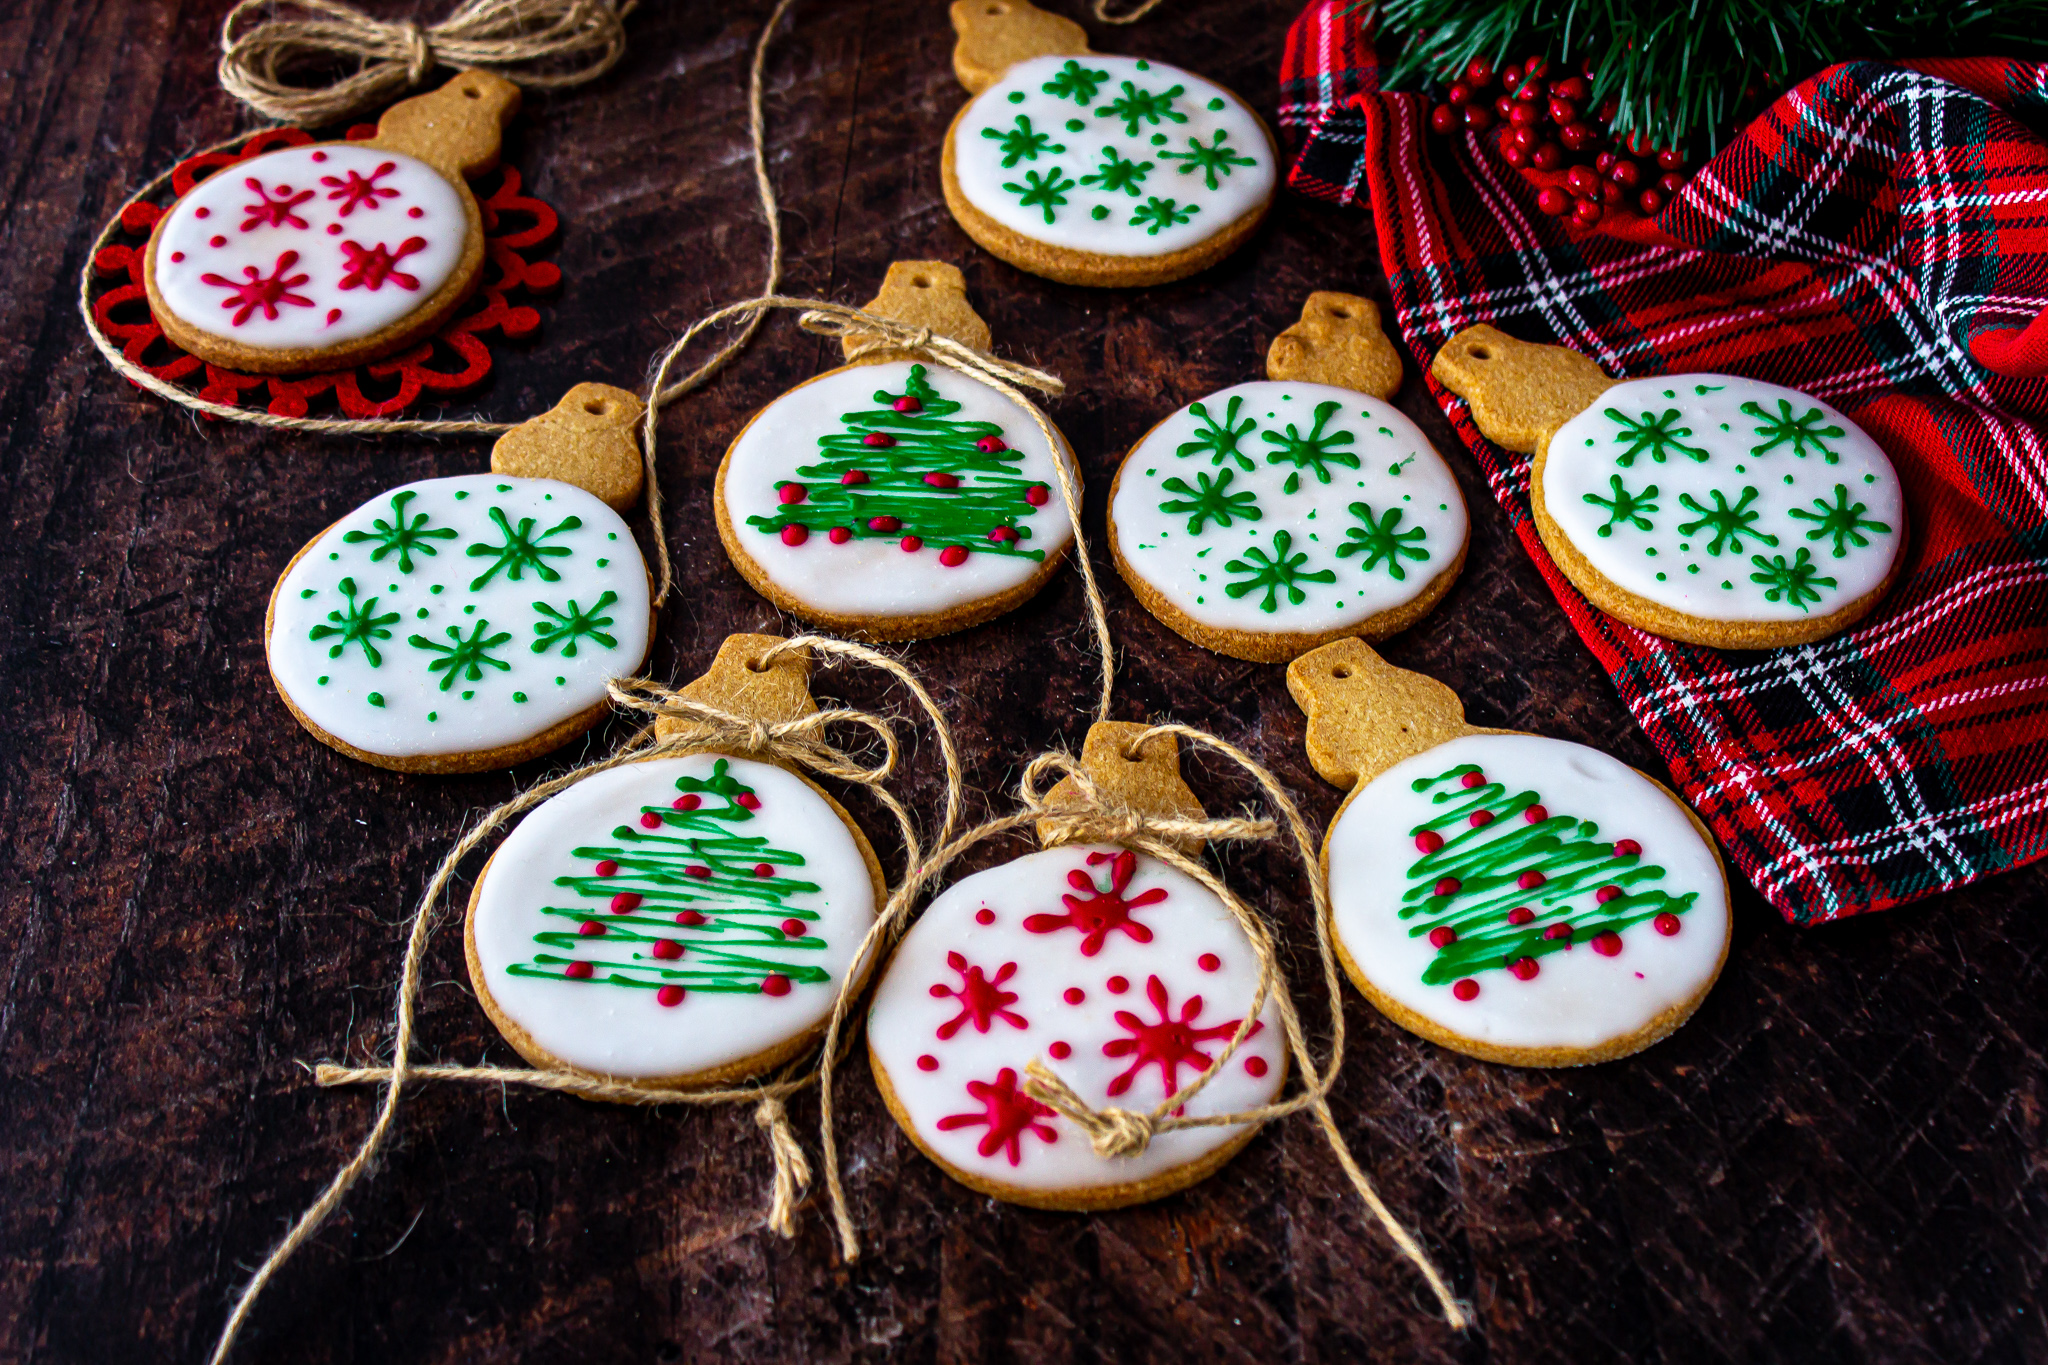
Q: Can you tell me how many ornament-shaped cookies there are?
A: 9